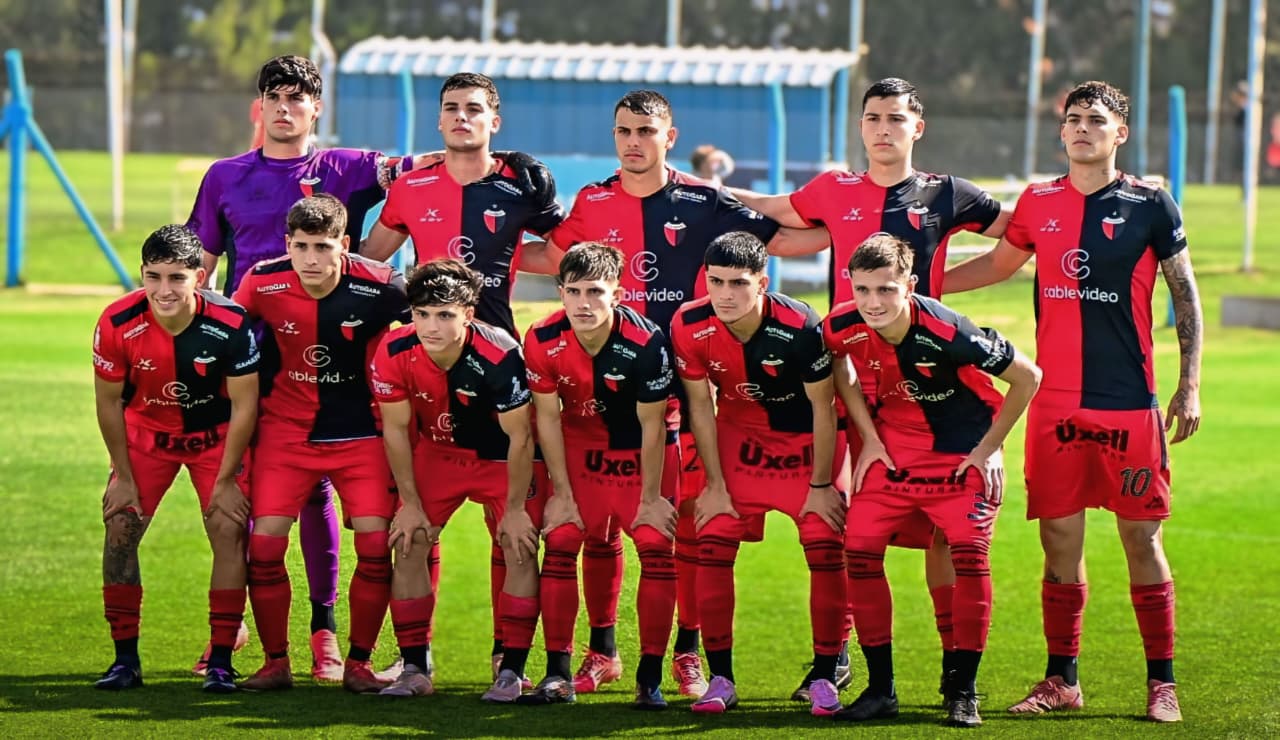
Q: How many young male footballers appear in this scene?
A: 11